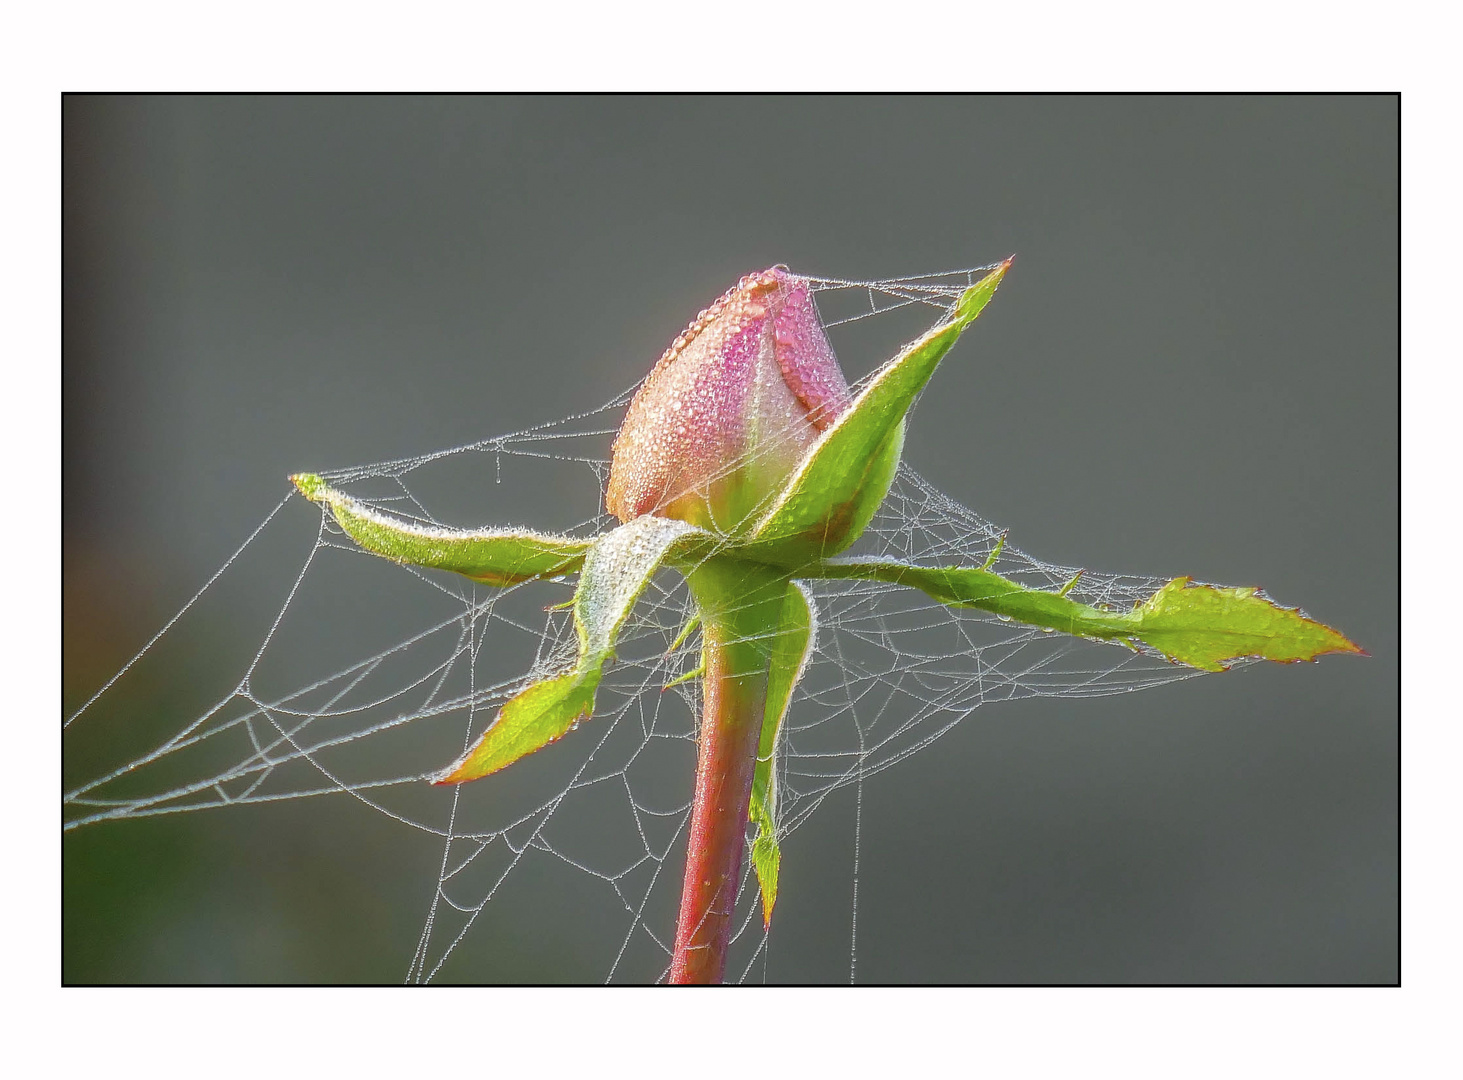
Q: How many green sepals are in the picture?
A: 5